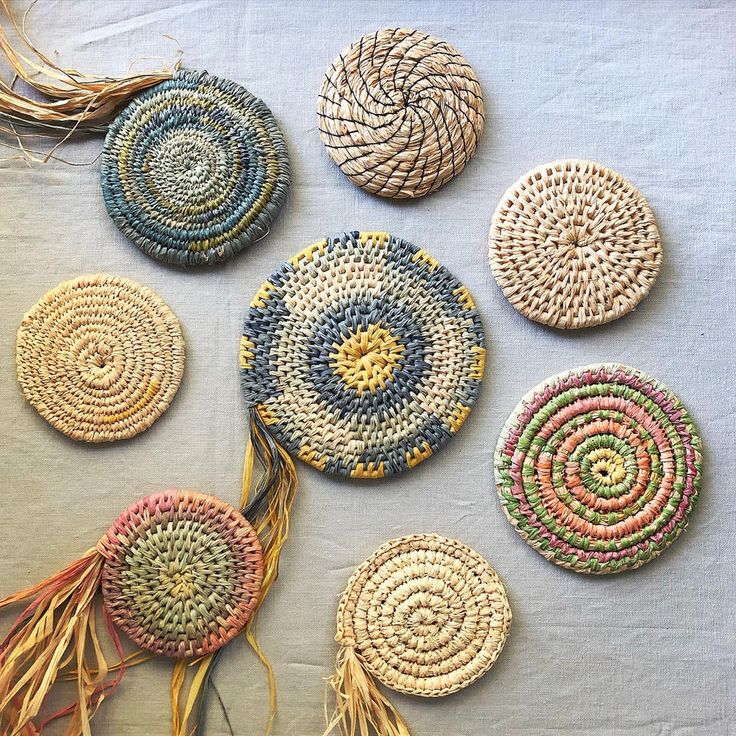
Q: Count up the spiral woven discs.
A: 8